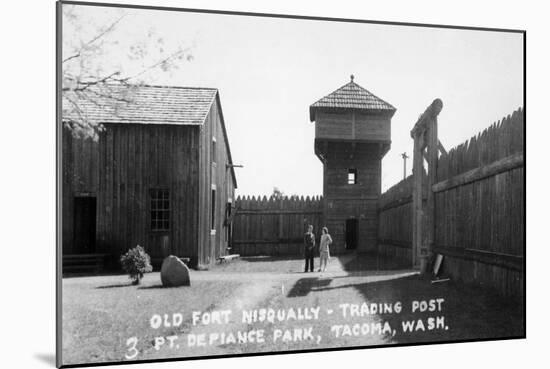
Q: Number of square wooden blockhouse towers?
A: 1